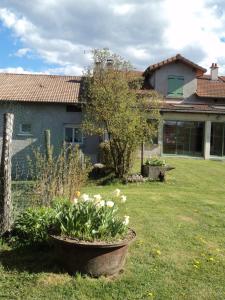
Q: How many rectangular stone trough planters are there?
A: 1